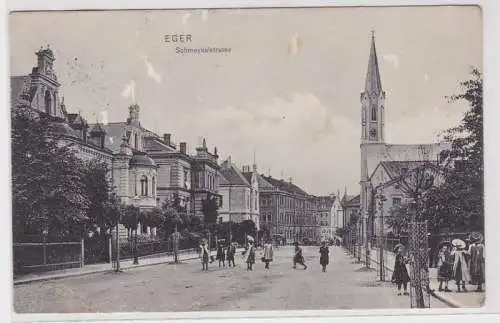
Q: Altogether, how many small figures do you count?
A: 11